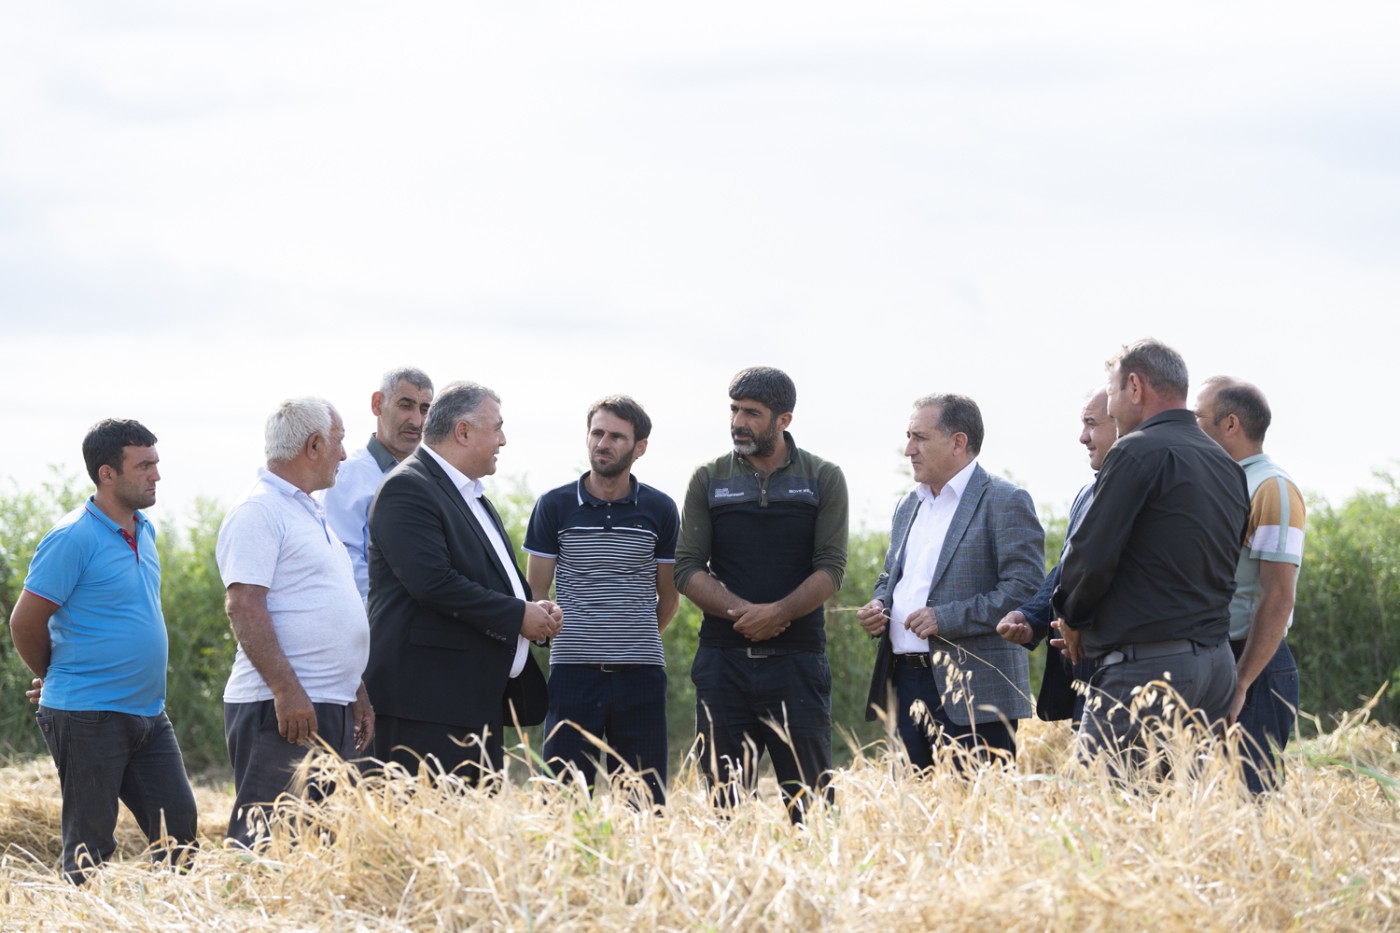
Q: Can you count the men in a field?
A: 10